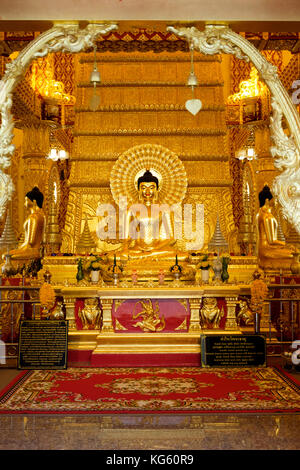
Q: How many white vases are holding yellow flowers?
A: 2